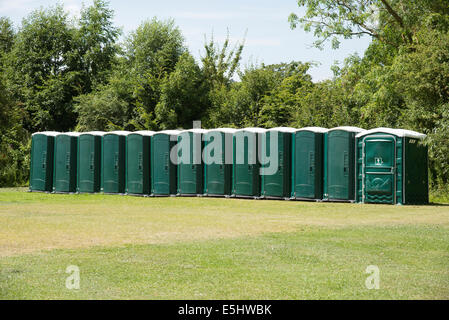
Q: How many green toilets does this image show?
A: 13